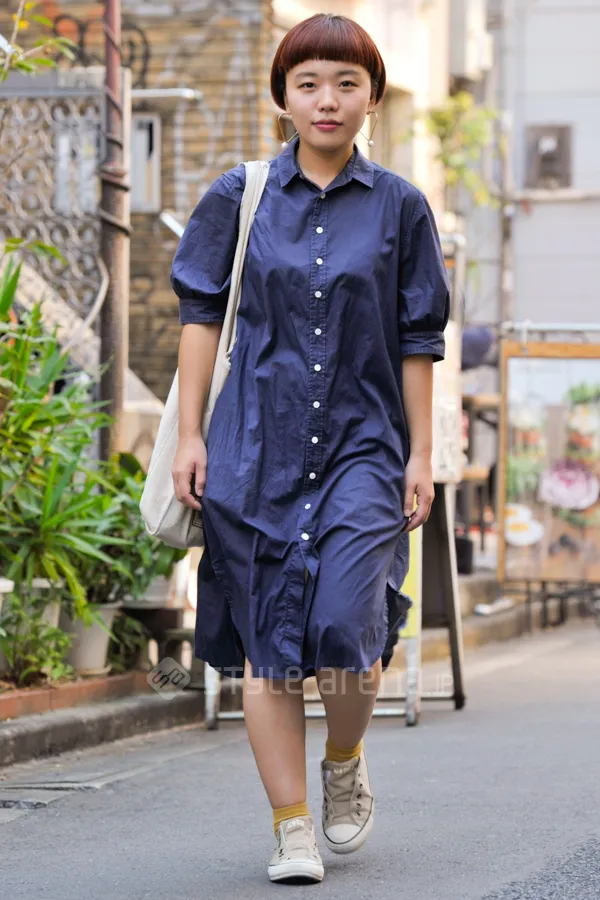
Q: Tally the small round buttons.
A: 11